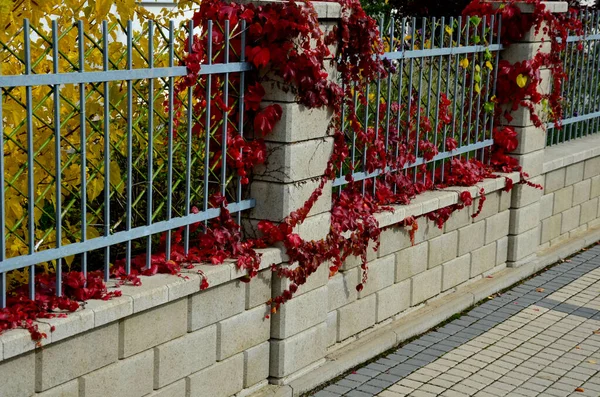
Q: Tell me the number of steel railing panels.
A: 3